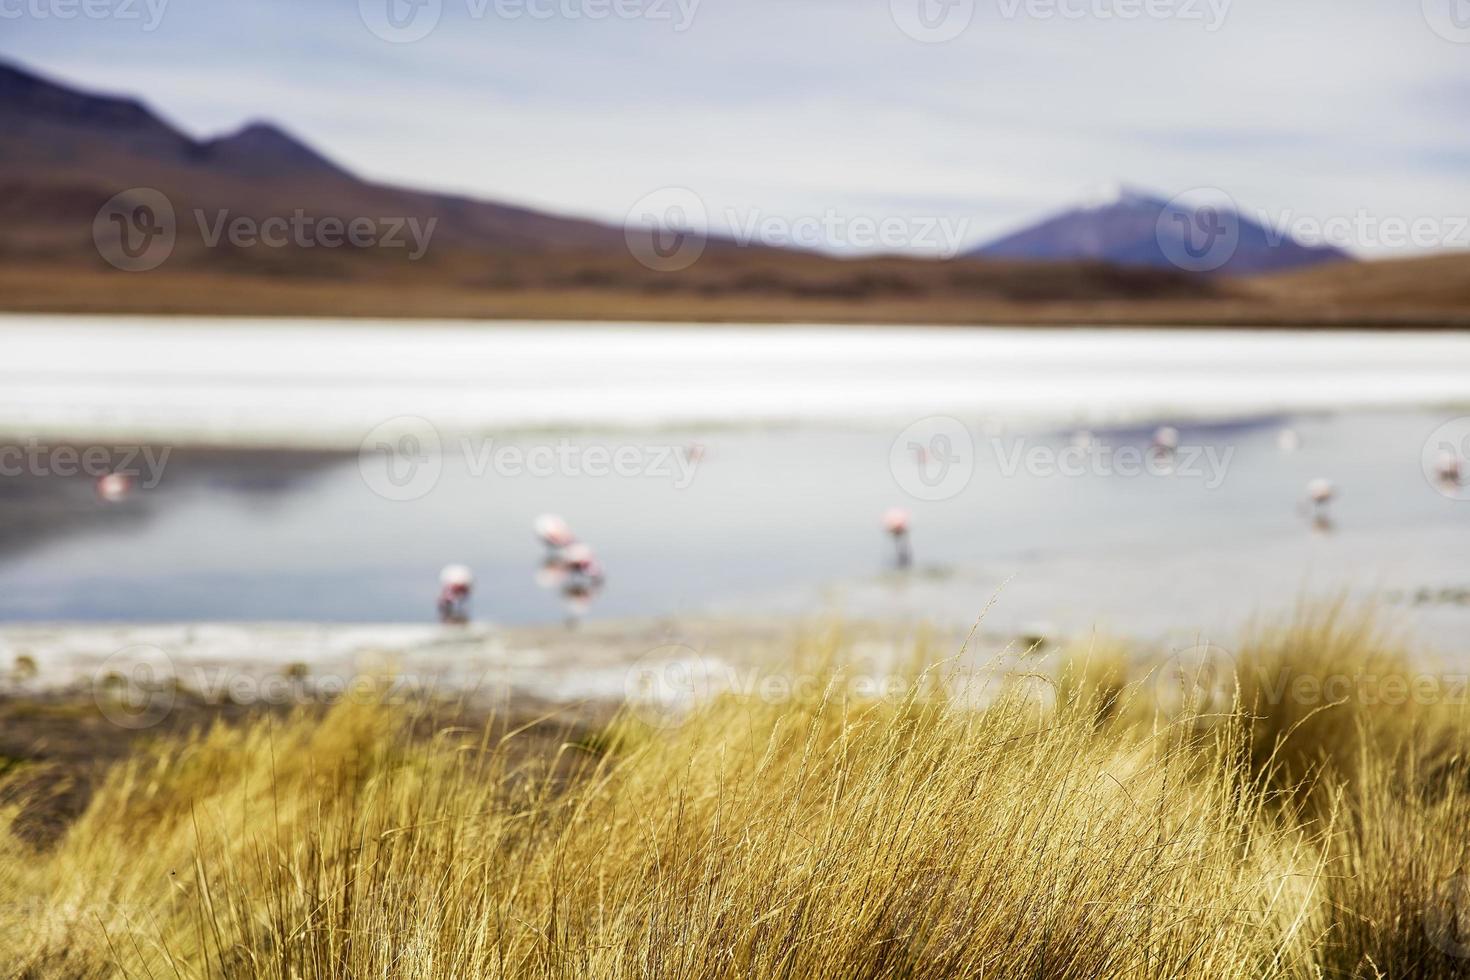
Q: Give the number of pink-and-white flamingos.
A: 12